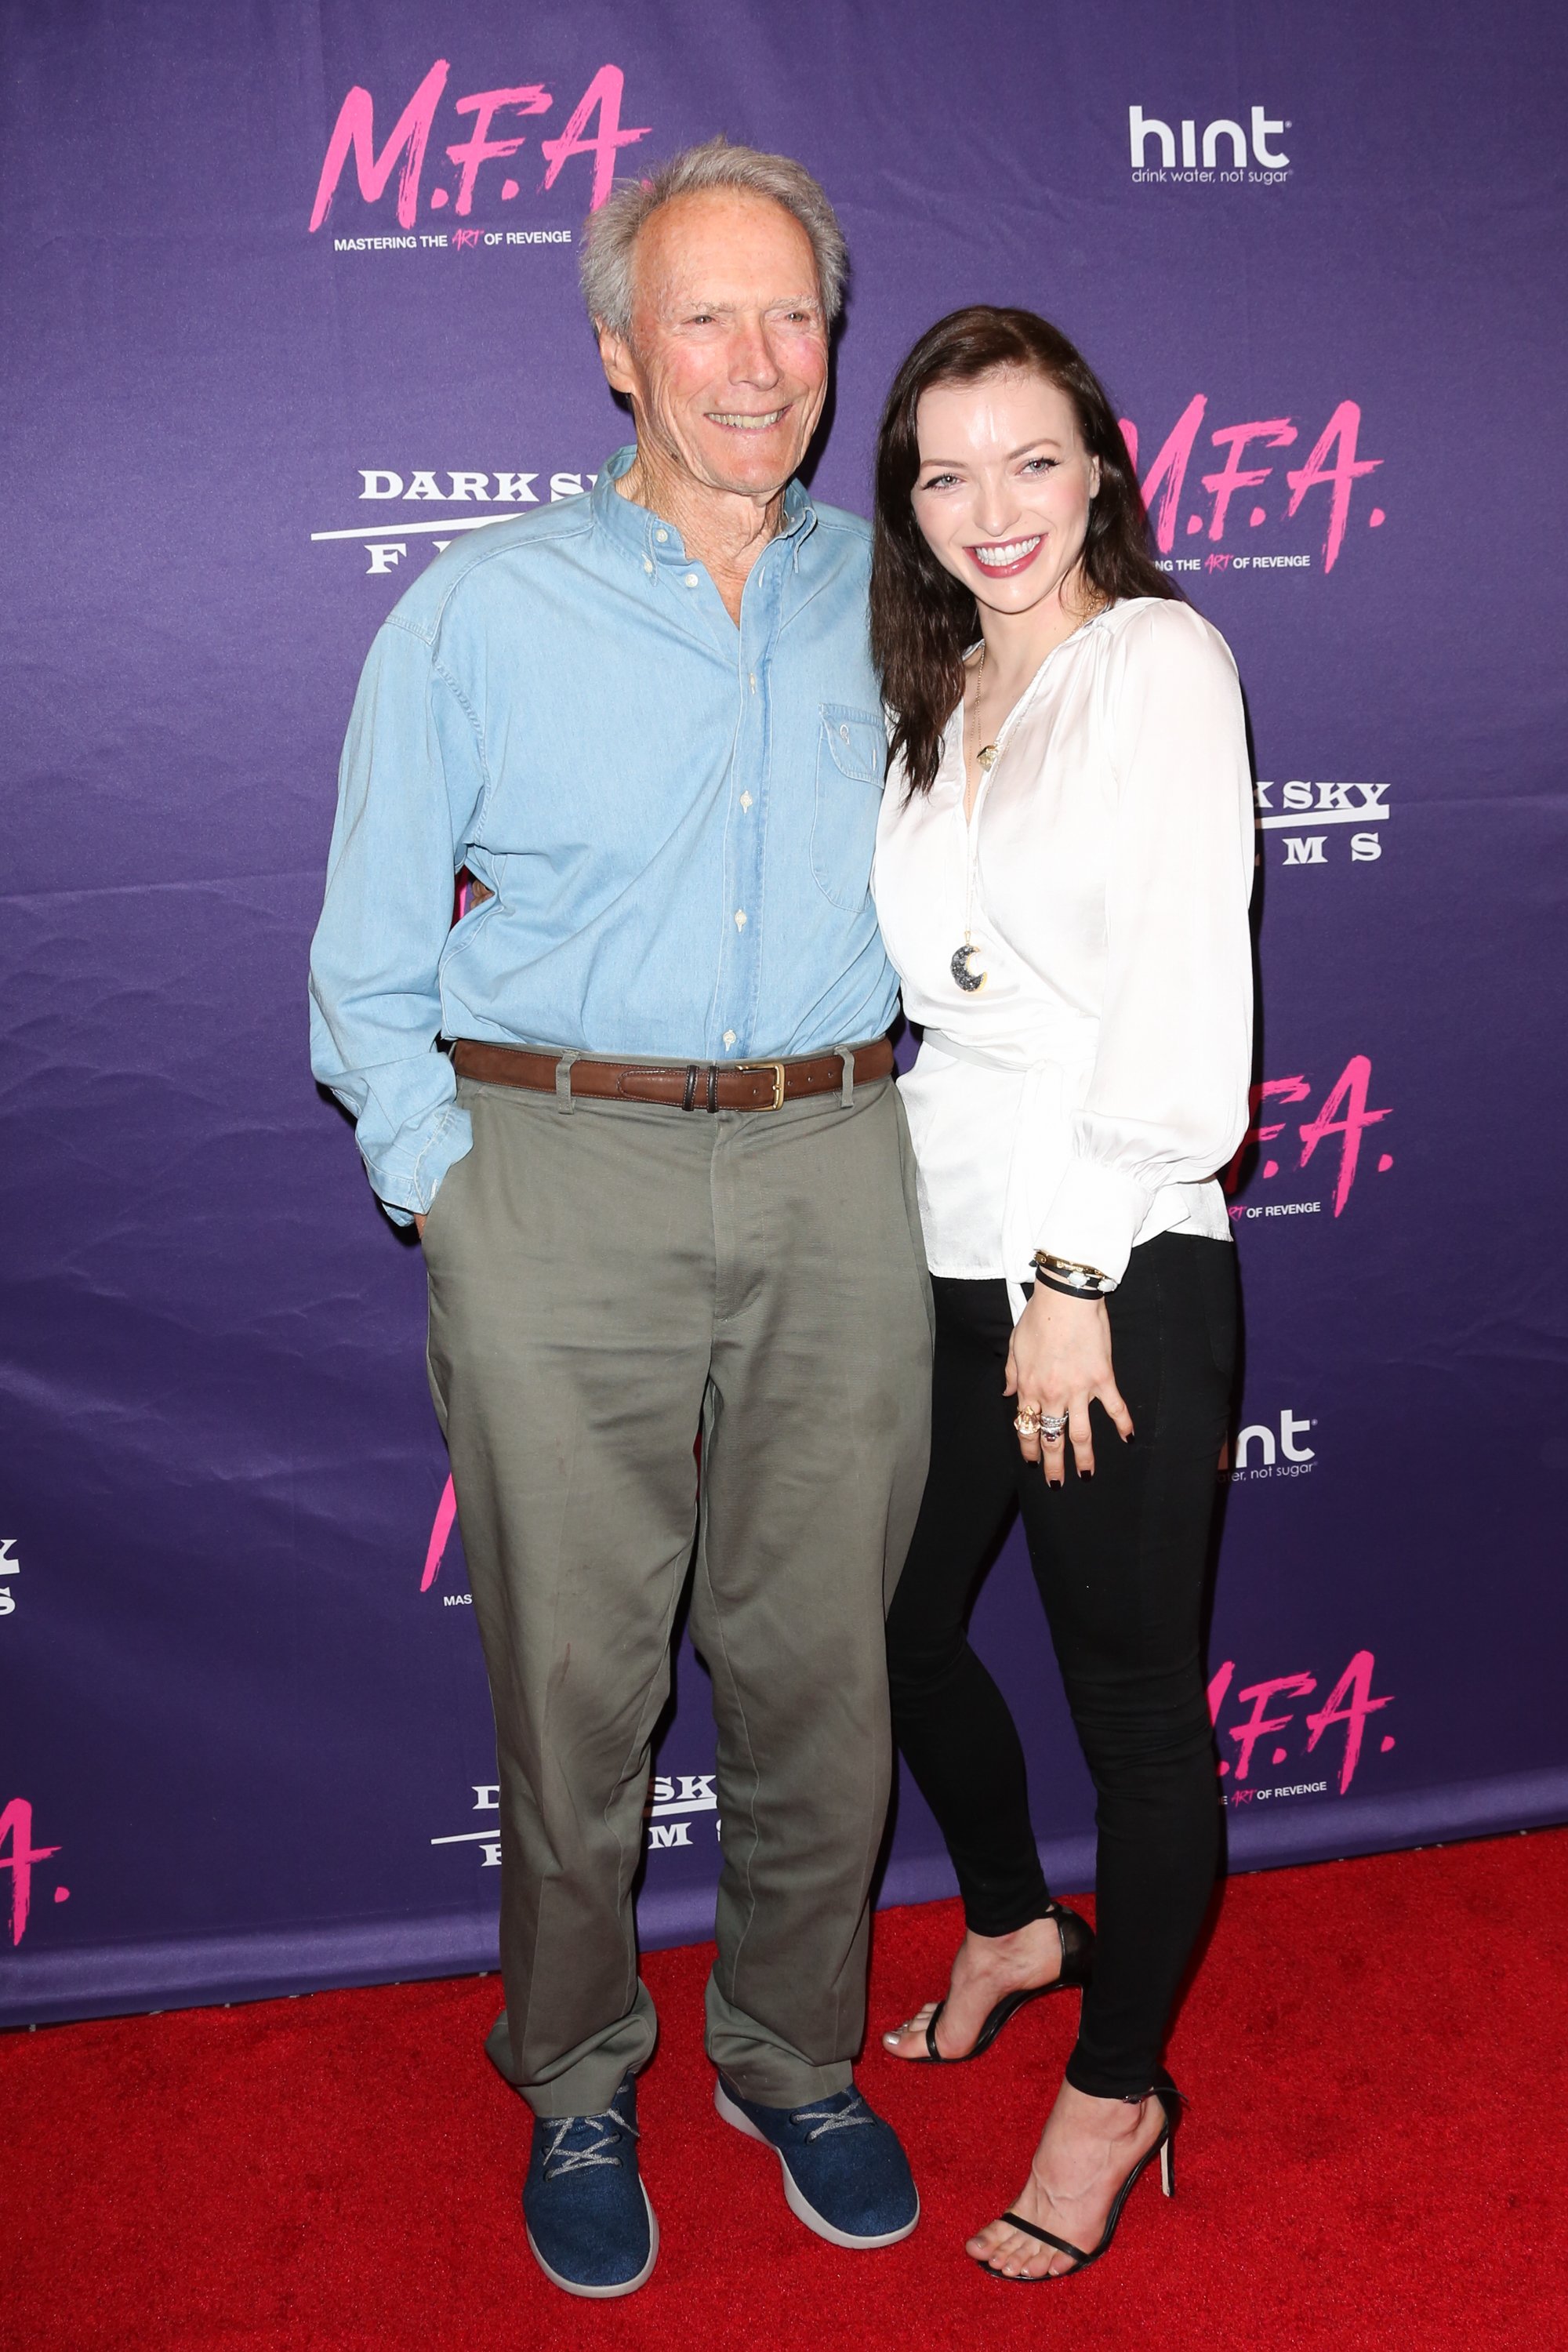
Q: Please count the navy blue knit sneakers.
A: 2